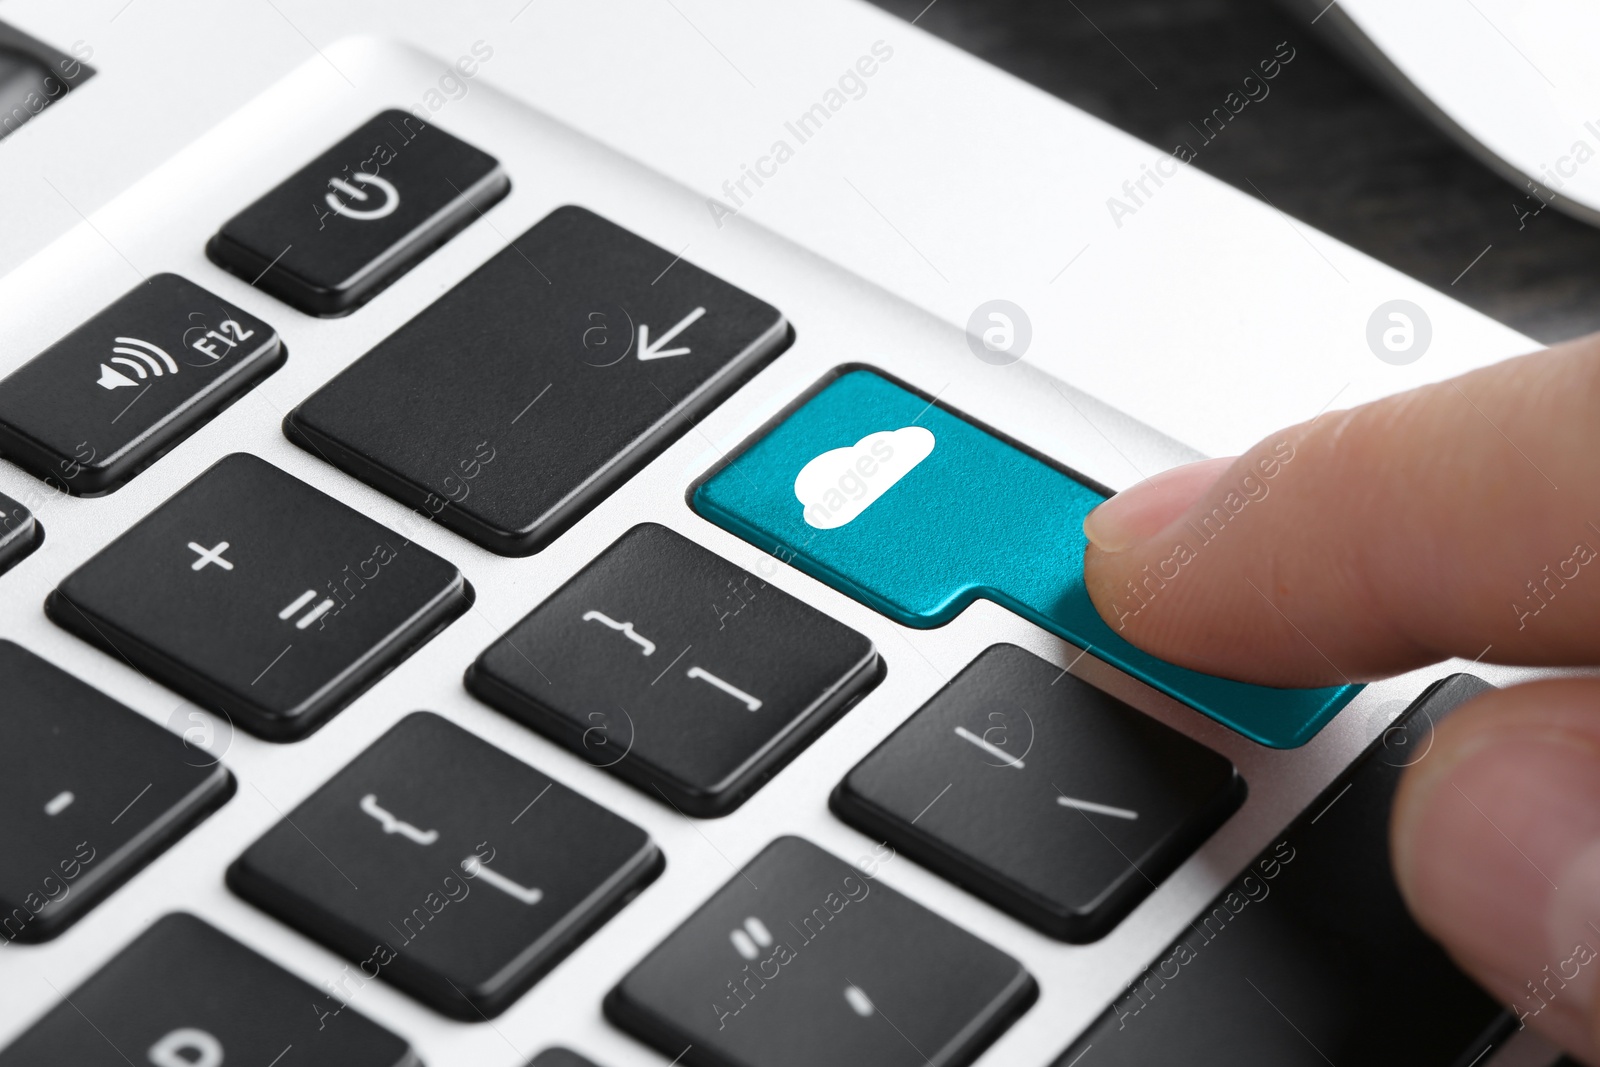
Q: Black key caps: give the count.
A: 13